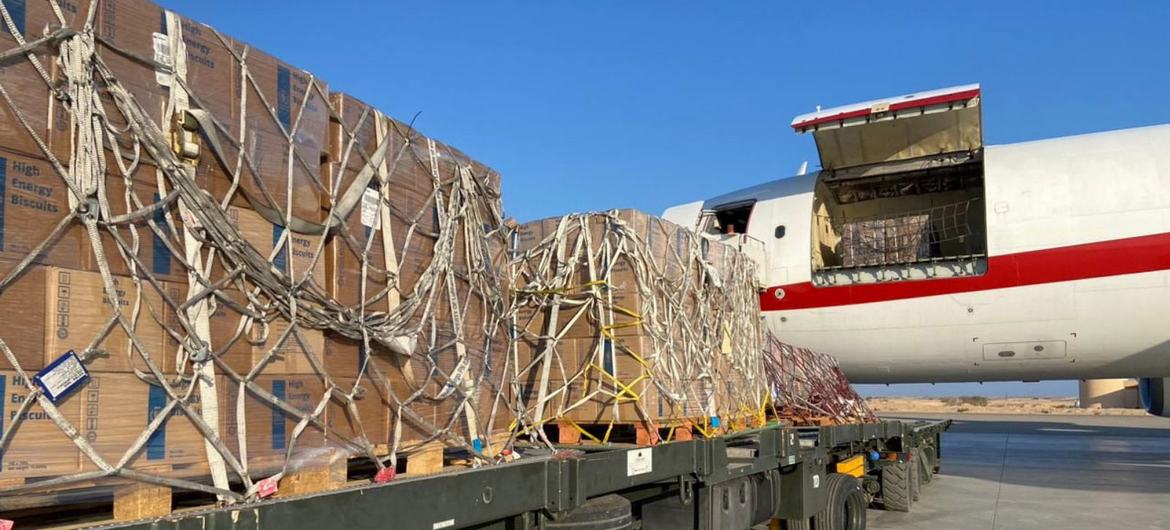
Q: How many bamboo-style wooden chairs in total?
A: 0